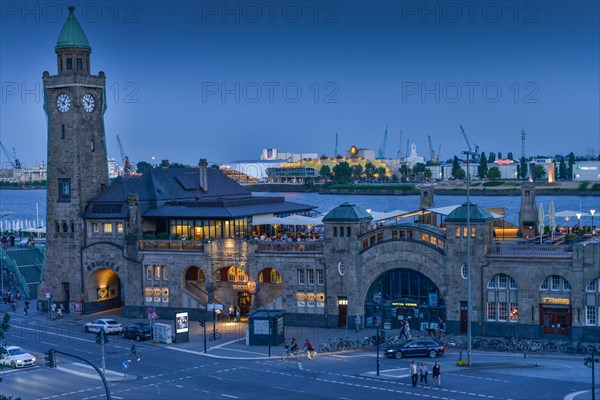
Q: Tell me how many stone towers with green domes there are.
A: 3